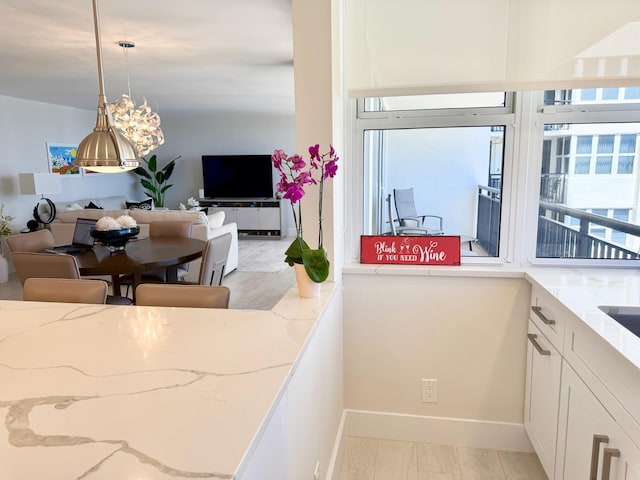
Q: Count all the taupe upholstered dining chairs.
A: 6